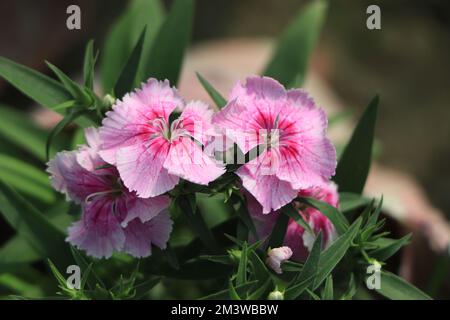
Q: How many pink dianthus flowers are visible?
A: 4